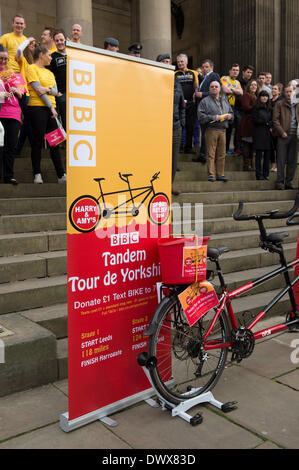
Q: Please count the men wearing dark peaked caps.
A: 1